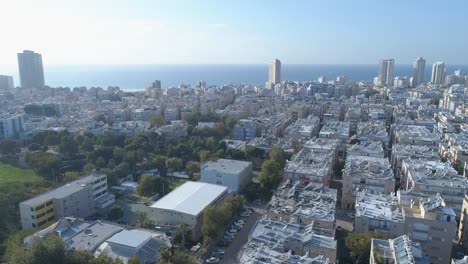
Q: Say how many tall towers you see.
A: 5